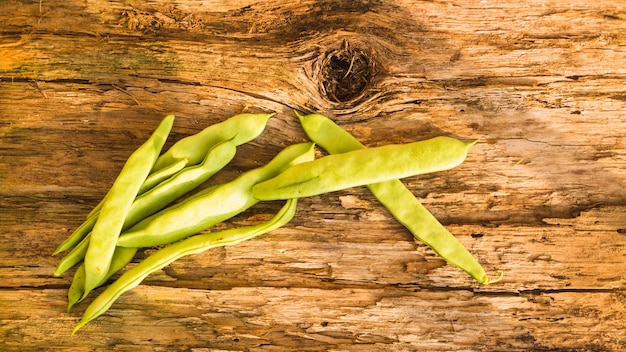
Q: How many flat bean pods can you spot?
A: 9